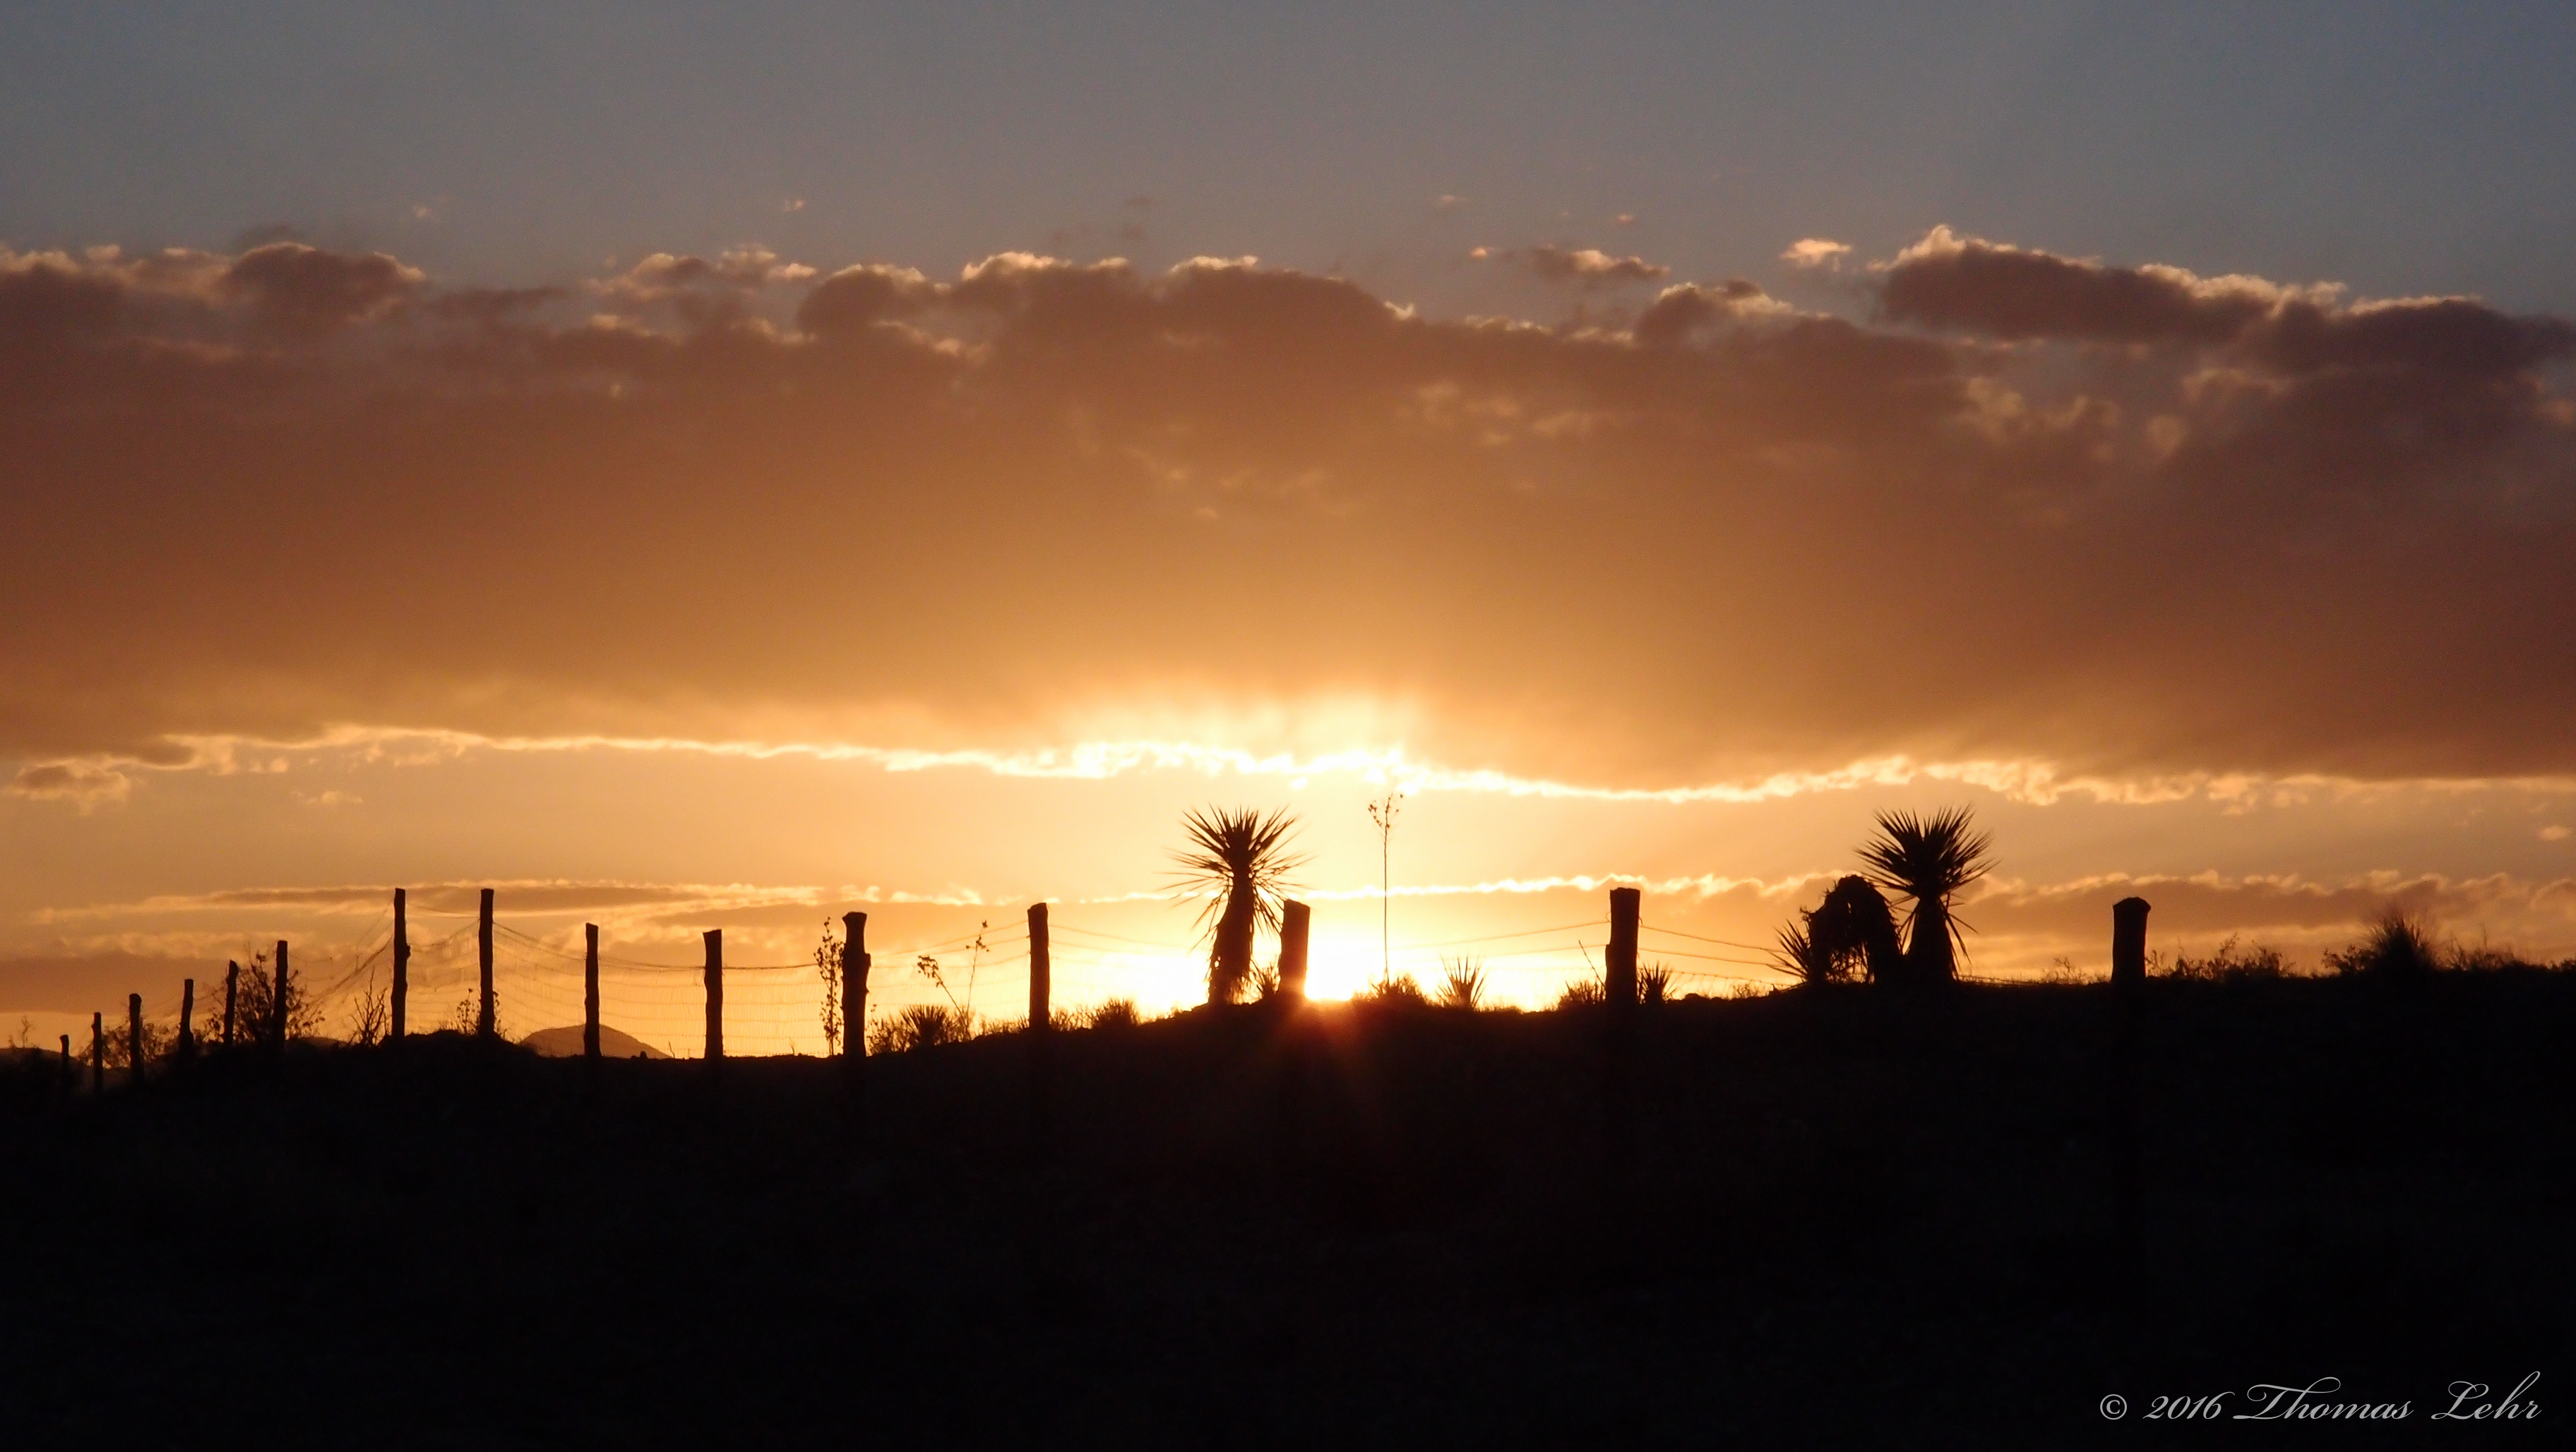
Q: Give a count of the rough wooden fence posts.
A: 15